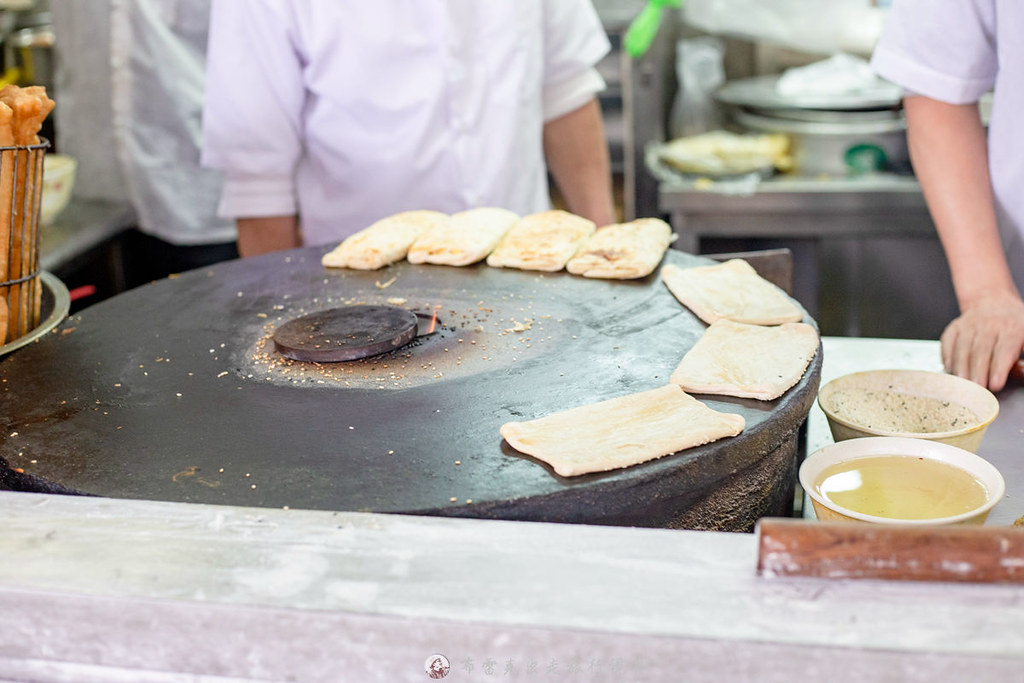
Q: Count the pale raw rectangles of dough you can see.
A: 3